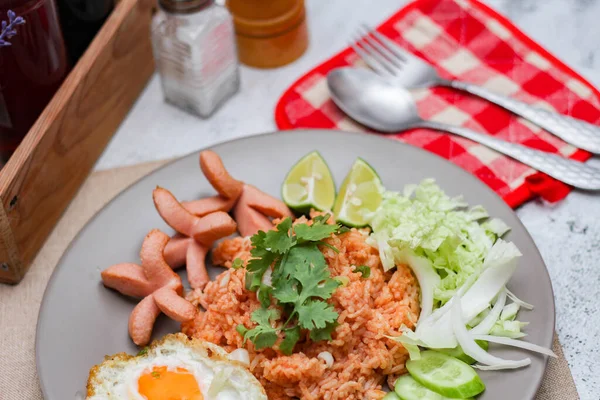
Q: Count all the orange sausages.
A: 3